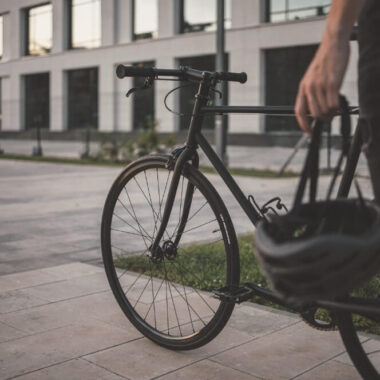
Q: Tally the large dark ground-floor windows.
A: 5